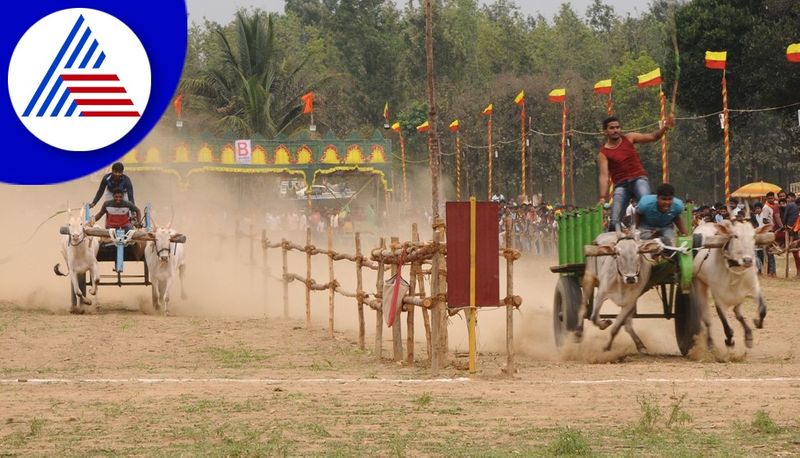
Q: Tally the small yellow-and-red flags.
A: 11